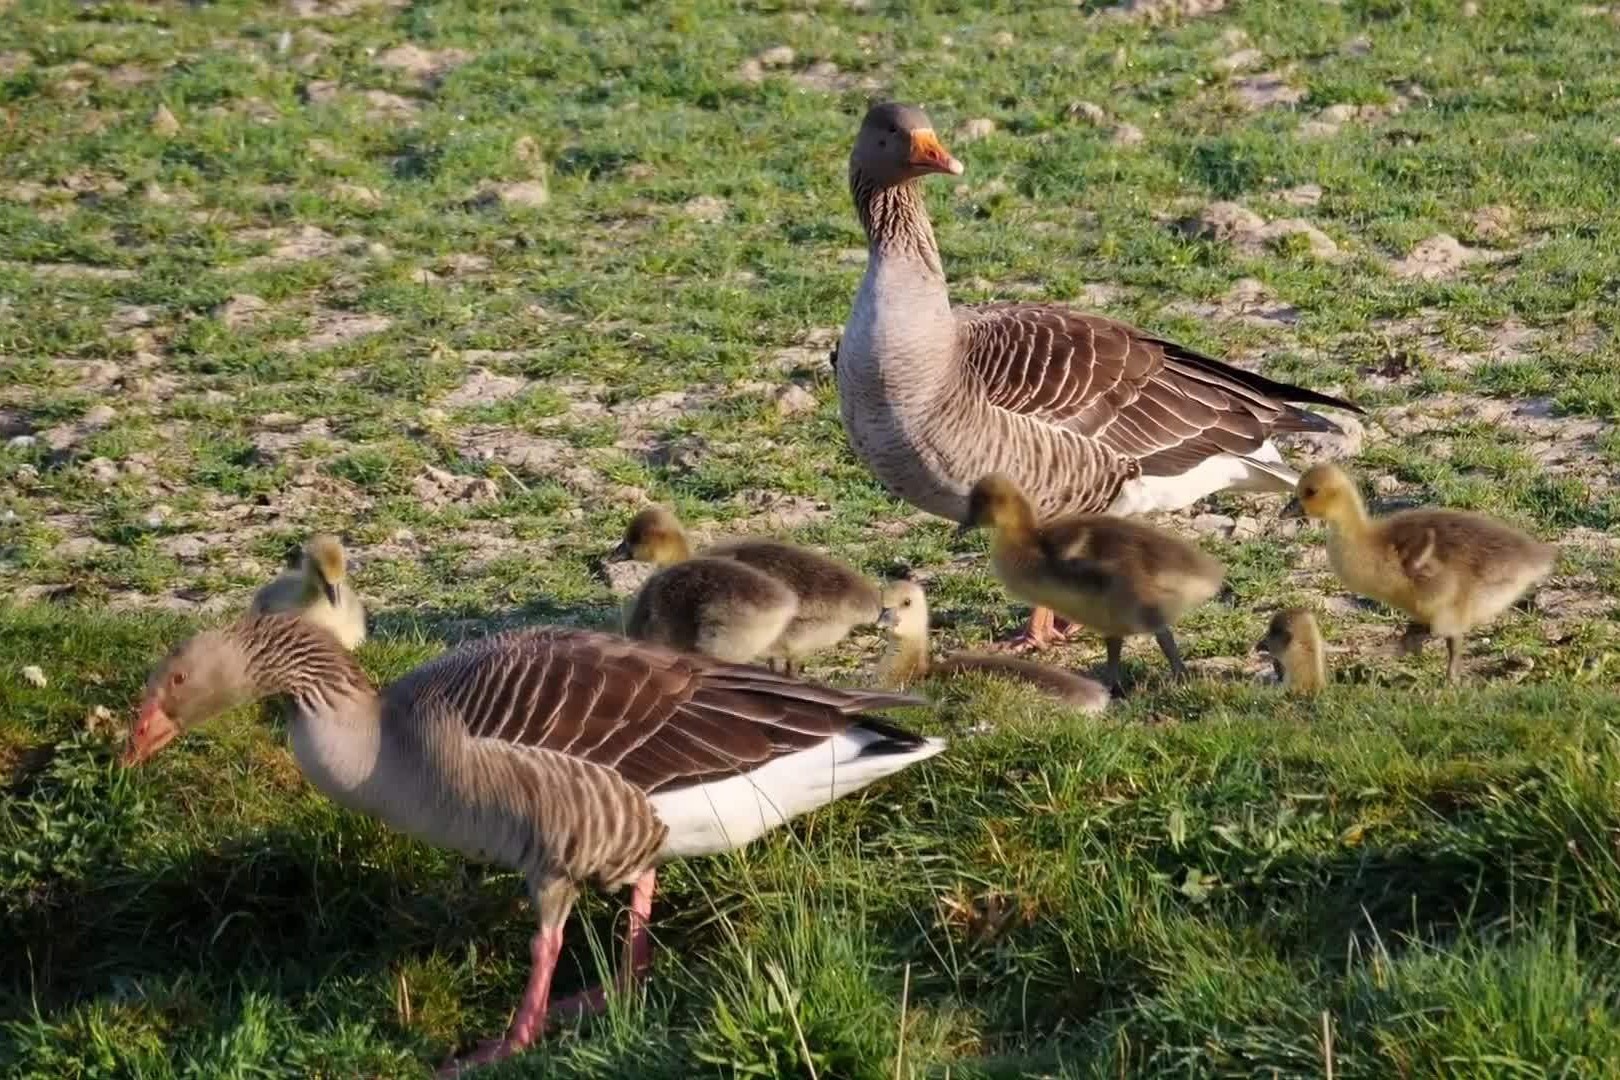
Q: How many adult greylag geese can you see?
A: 2